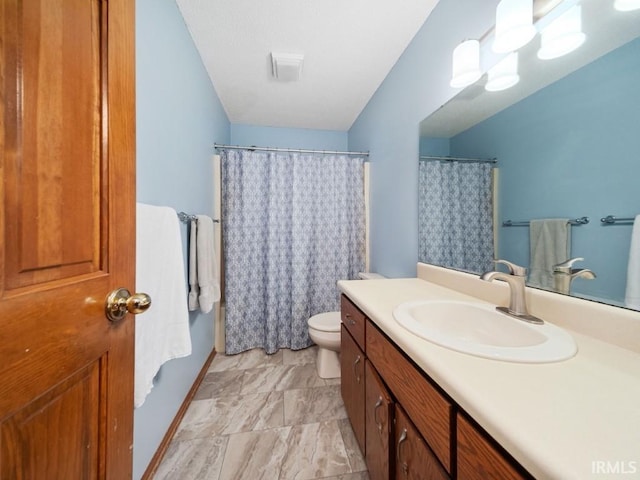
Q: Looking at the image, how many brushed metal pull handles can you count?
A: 4